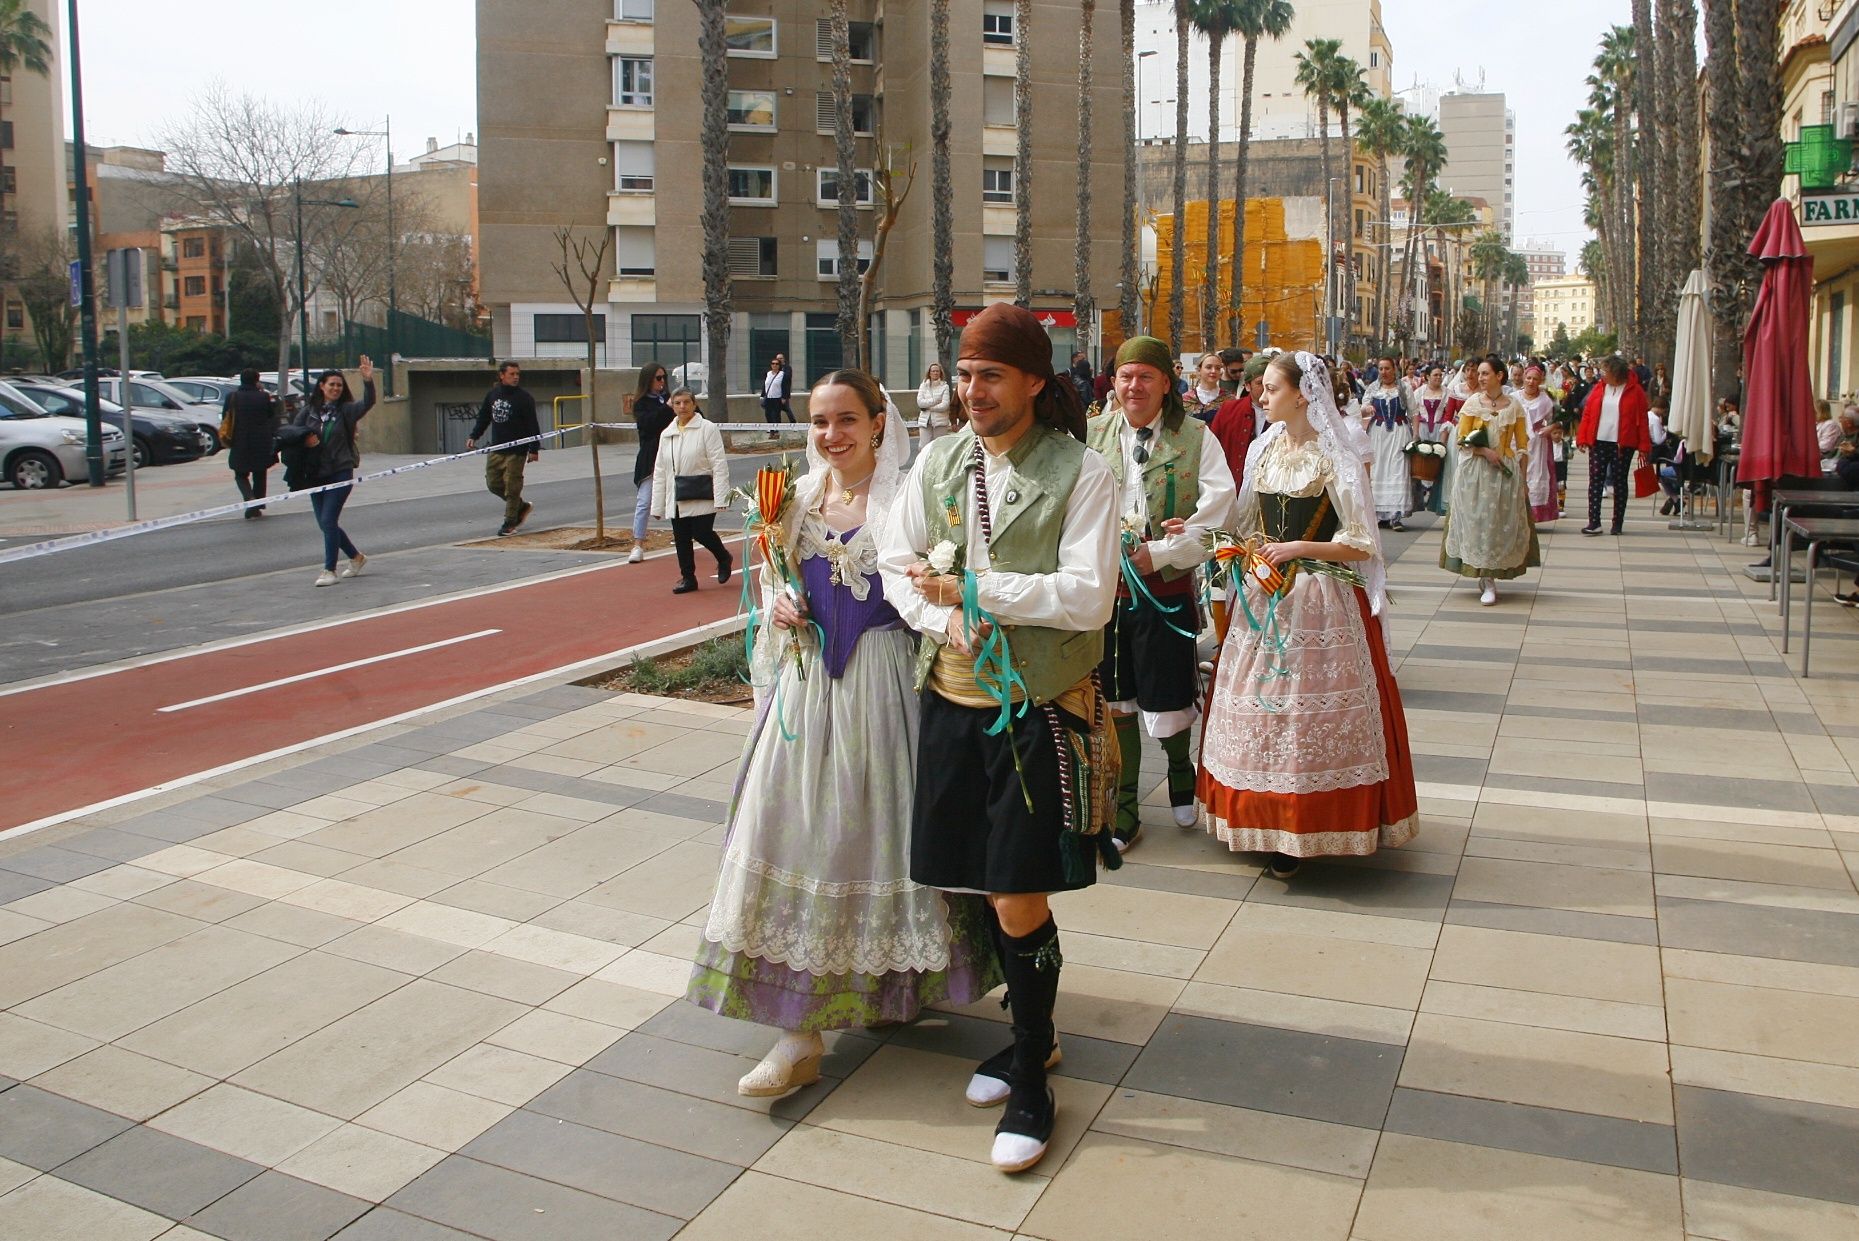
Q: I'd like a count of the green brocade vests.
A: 2